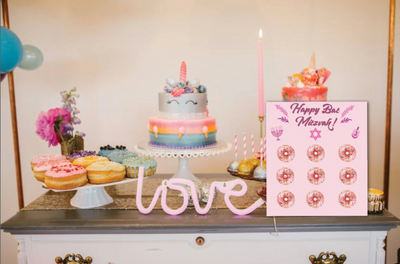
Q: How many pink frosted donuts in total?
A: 12